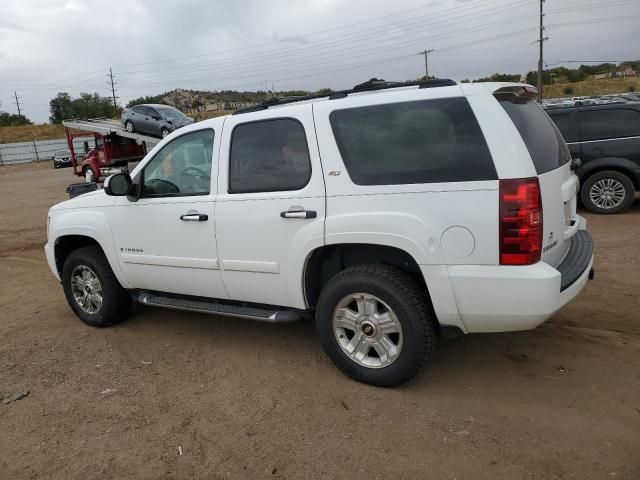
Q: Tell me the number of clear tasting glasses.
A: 0